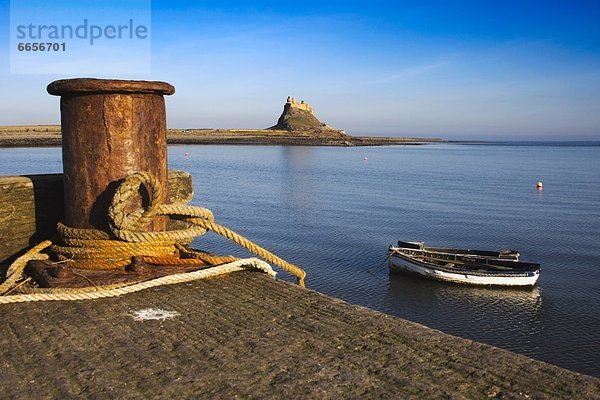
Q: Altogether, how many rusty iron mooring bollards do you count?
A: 1